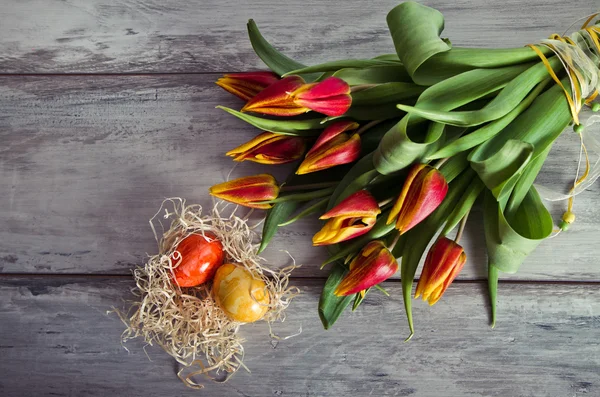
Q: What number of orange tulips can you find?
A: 10